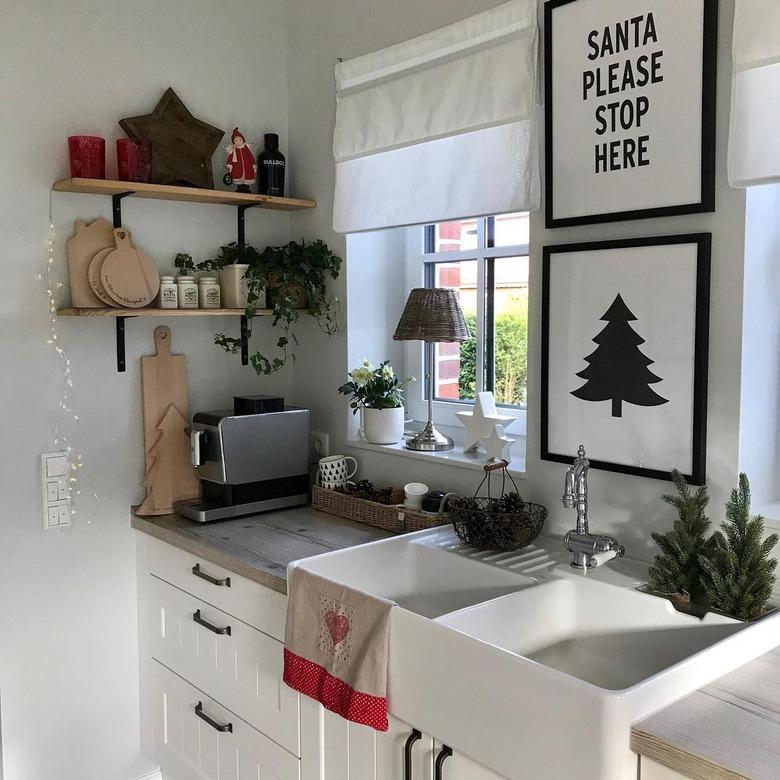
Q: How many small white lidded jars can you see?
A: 3